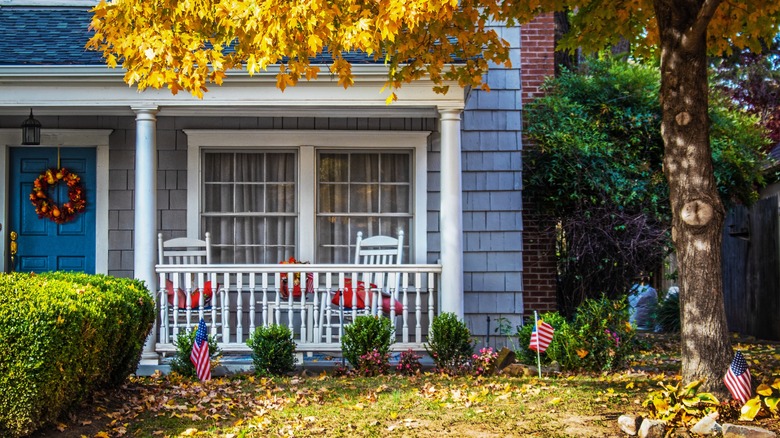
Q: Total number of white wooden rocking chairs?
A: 2